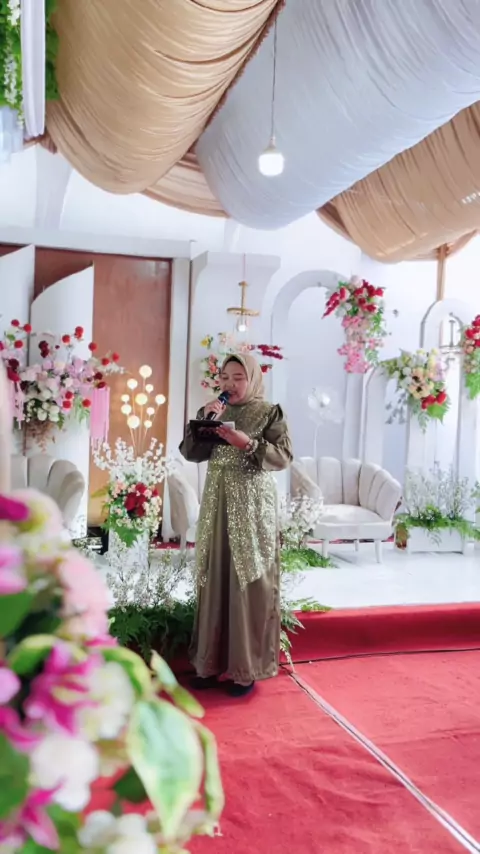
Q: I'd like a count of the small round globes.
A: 10